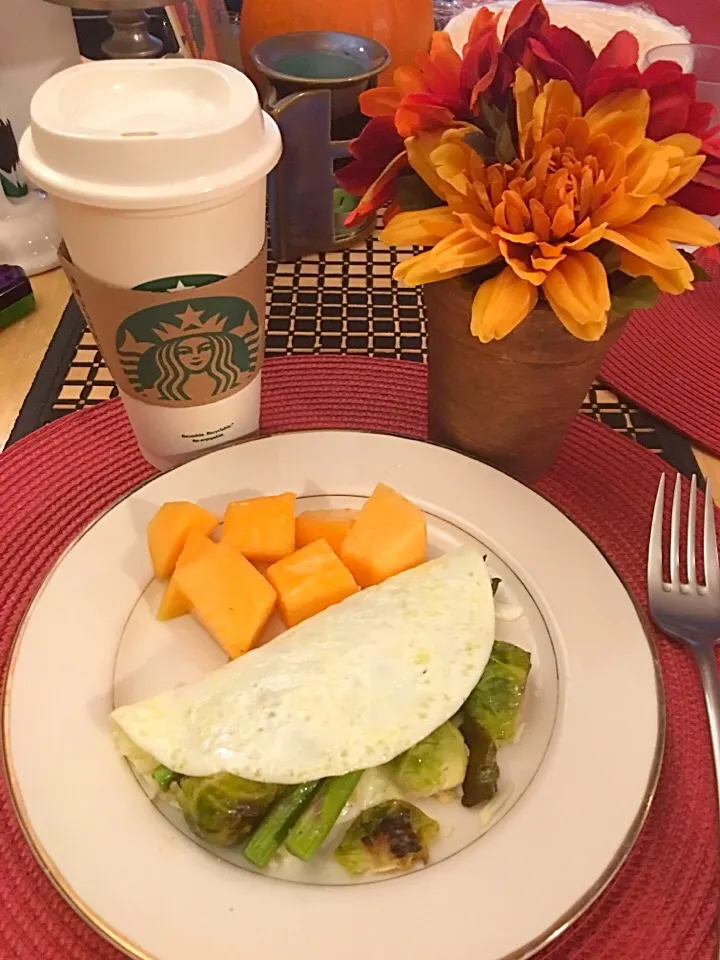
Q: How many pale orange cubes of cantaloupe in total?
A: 7